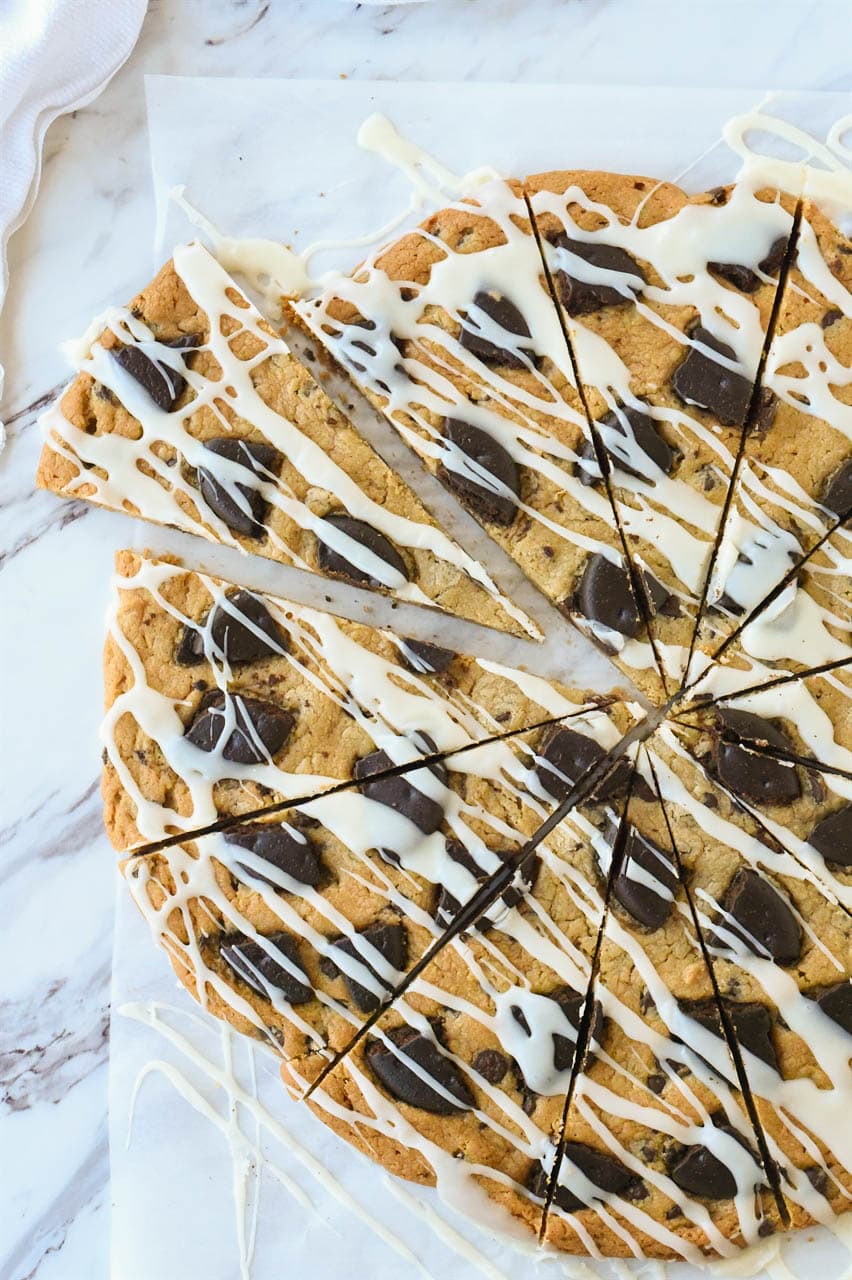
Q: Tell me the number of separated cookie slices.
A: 1